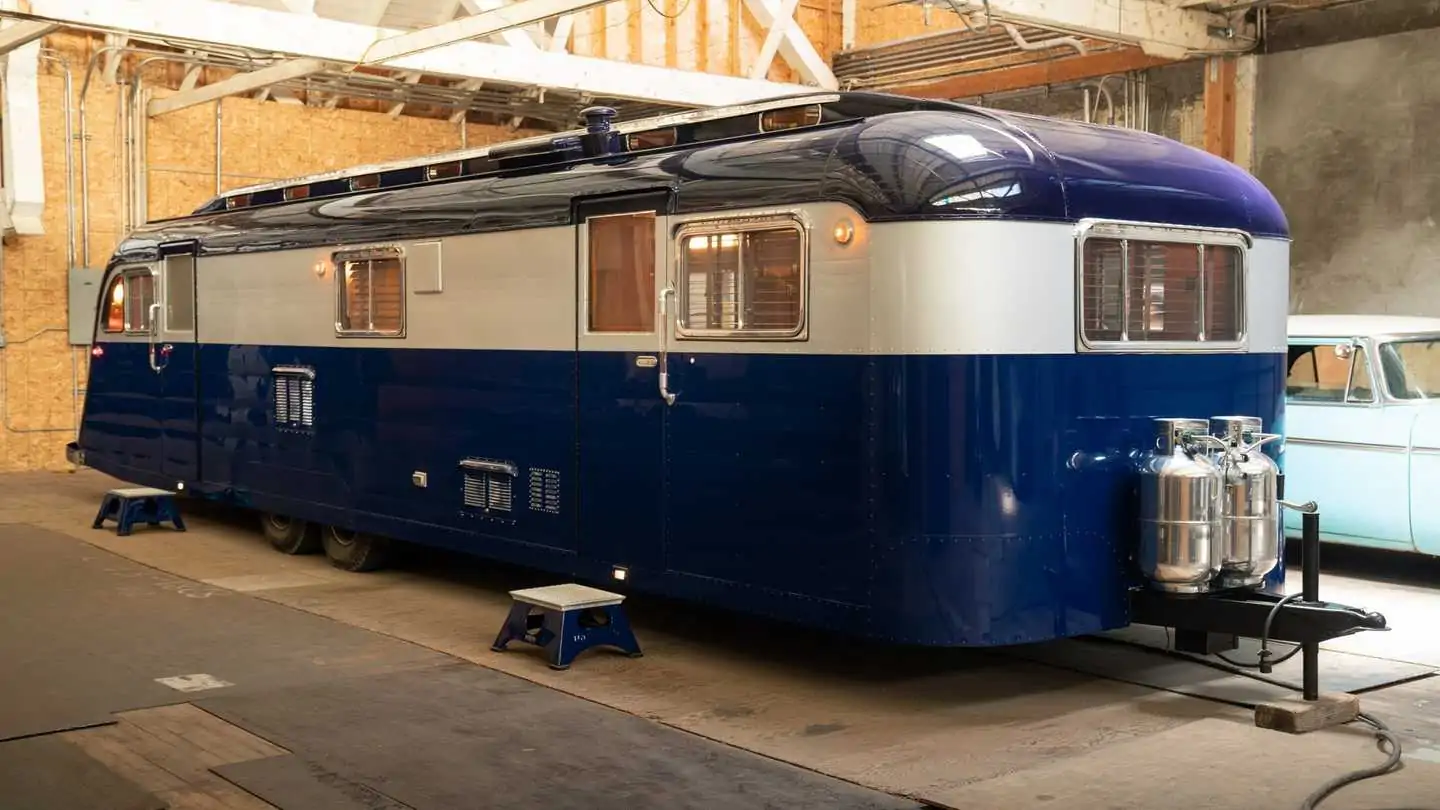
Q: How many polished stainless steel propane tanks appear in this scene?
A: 2